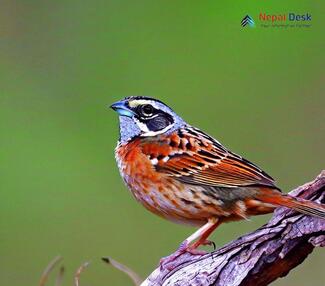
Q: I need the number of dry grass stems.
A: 4